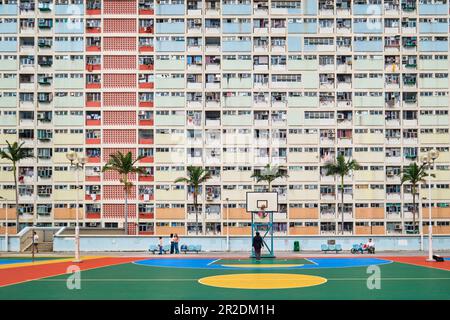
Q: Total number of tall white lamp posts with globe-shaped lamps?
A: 2